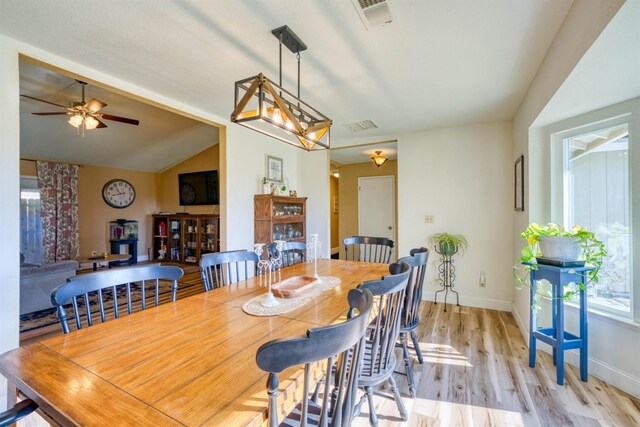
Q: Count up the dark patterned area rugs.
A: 1